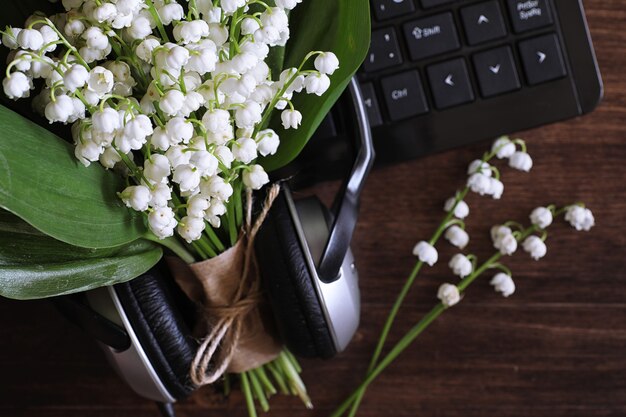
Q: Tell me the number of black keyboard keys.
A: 11